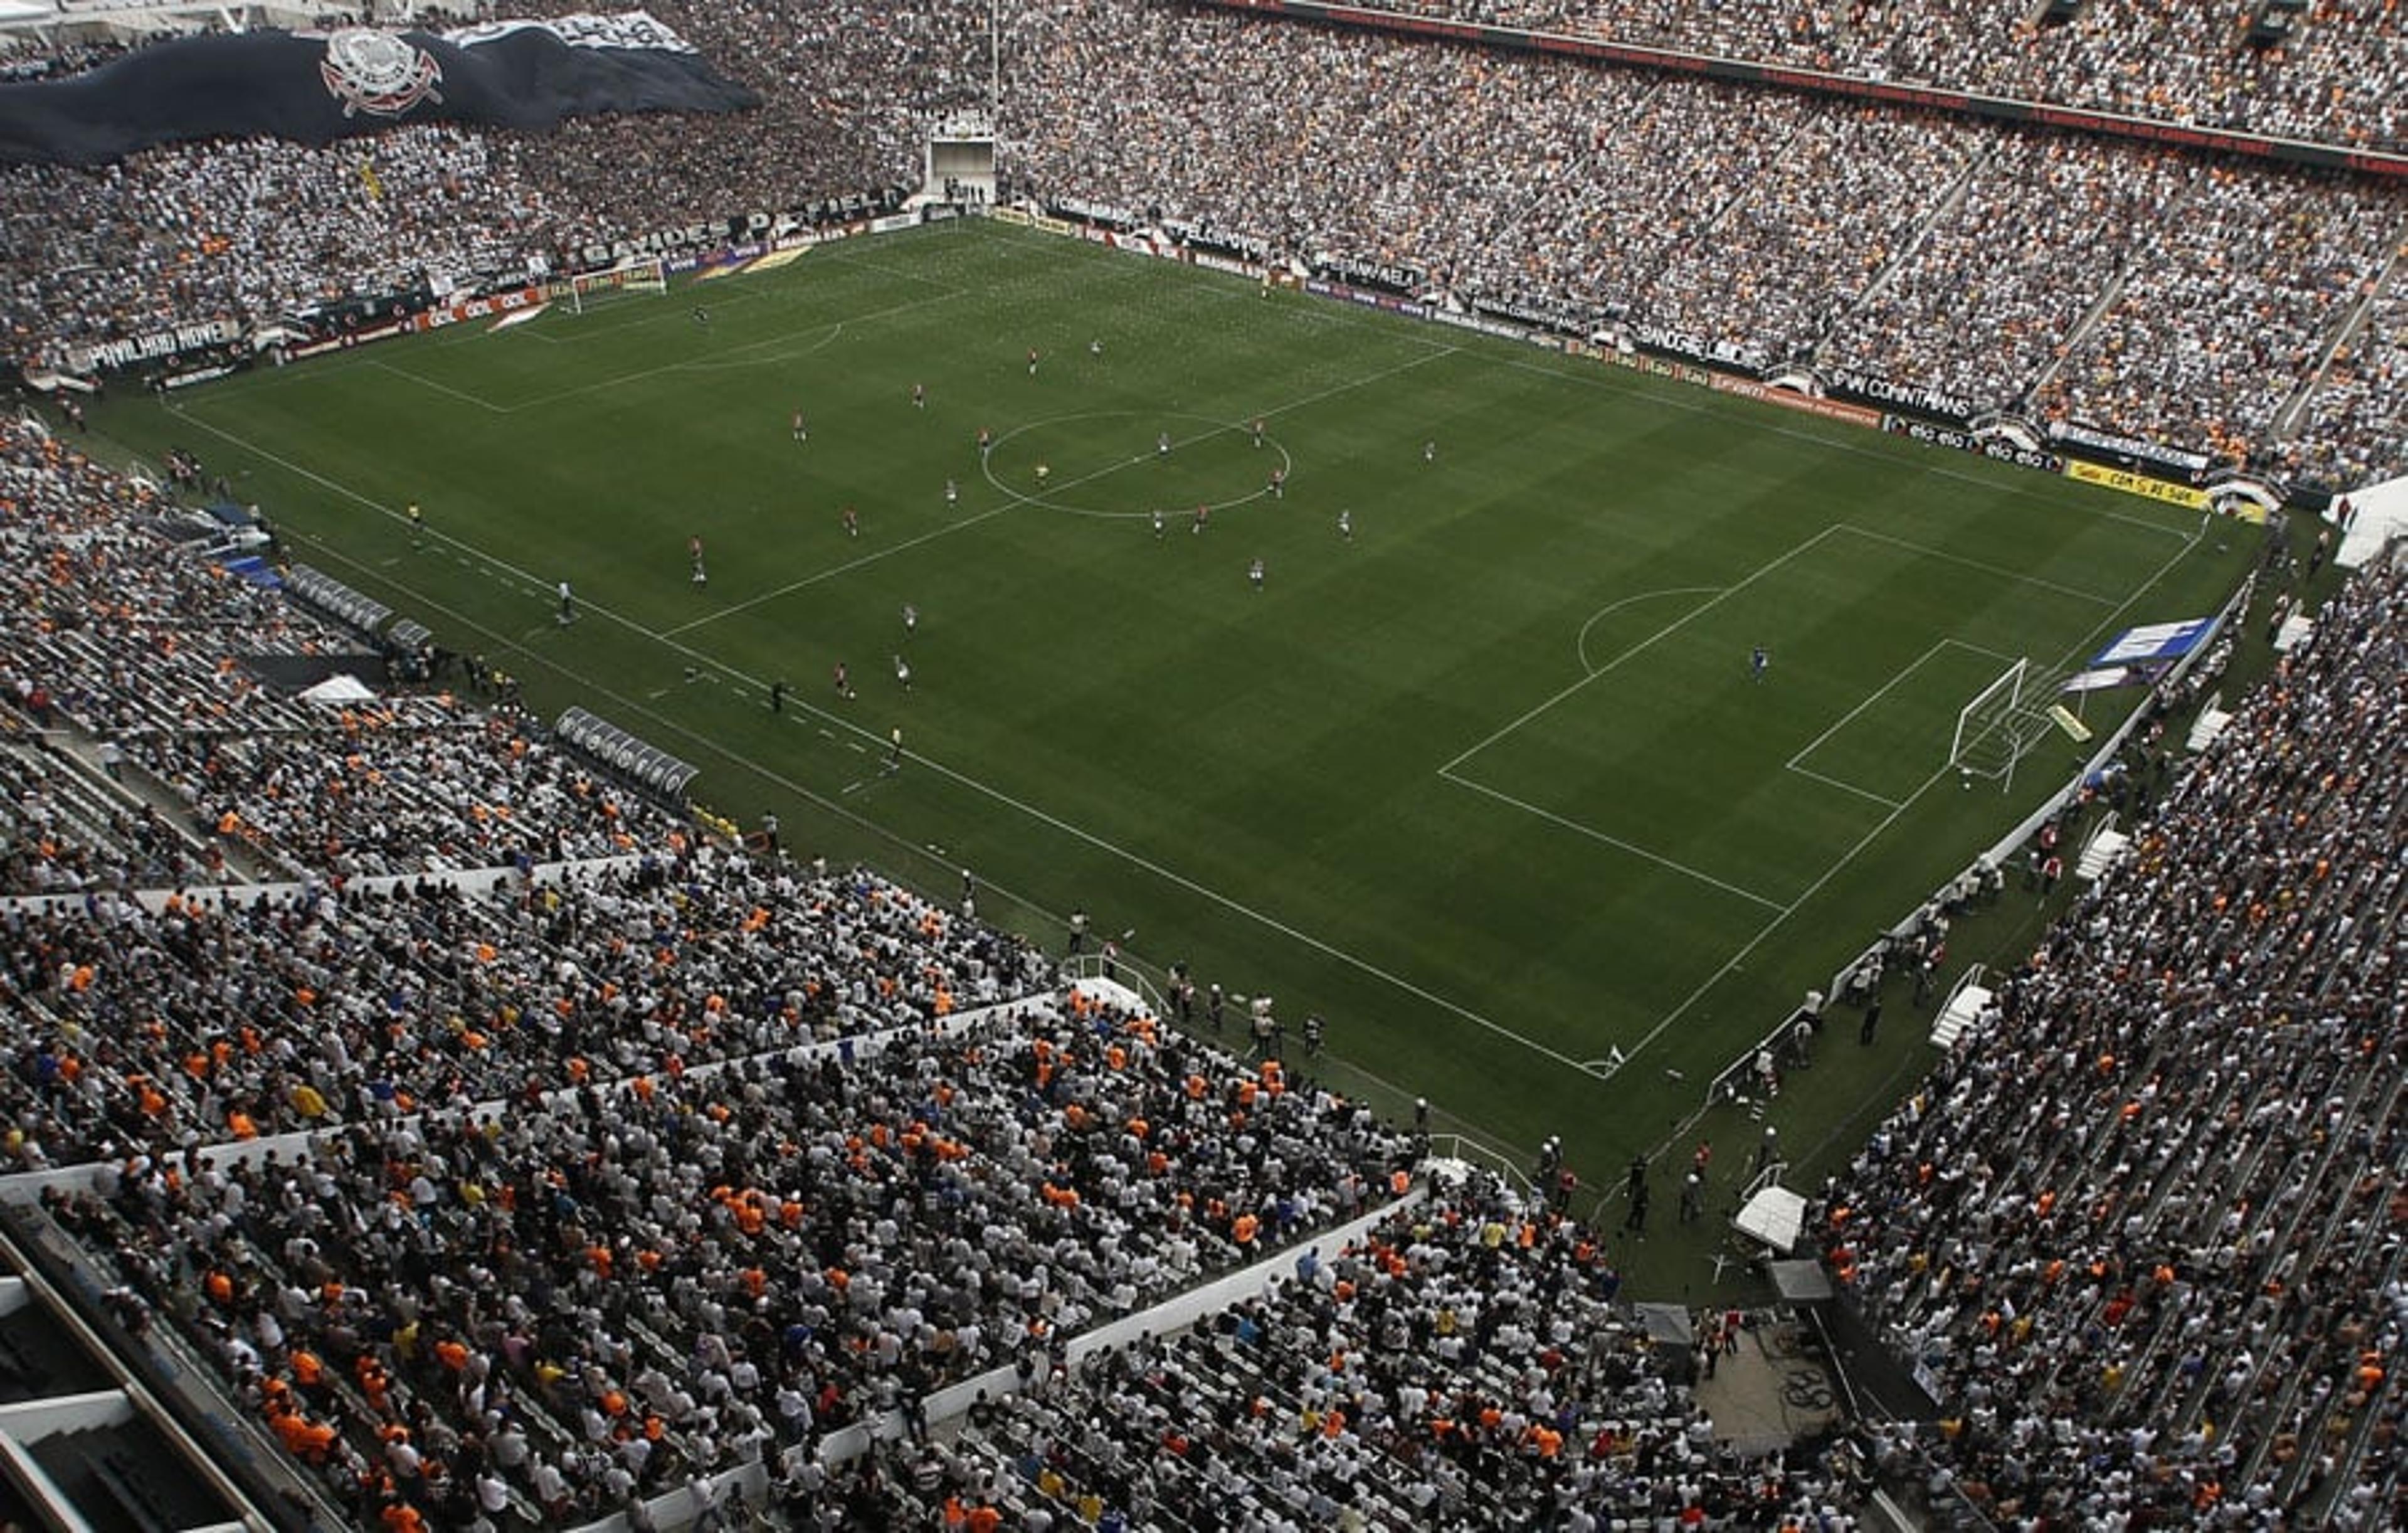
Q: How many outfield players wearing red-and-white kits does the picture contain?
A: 10